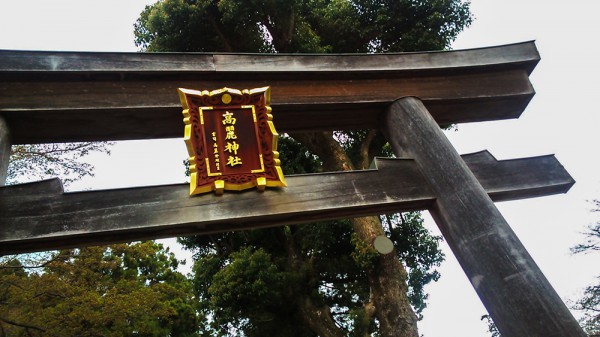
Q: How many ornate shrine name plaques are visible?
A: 1